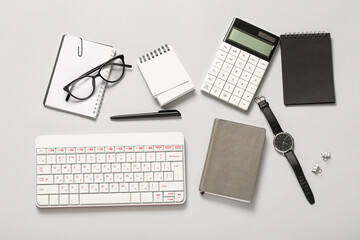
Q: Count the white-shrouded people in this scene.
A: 0